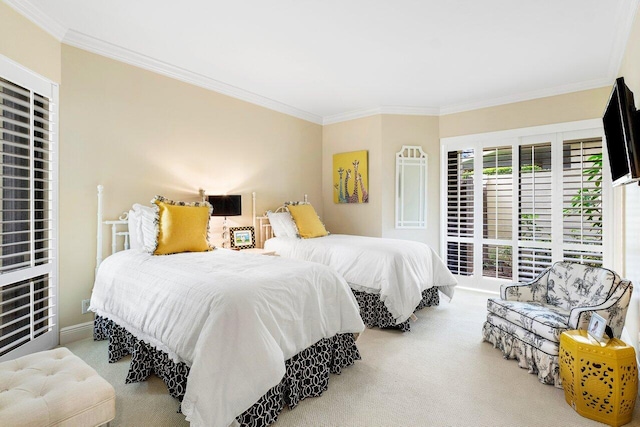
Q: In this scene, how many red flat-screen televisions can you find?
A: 0